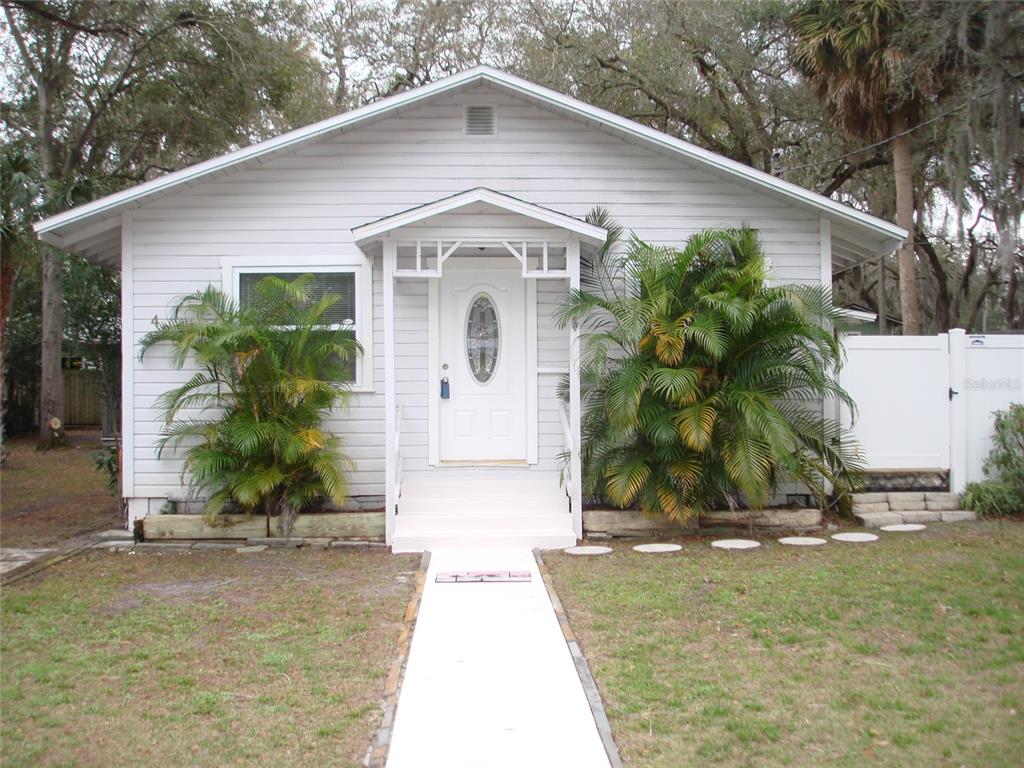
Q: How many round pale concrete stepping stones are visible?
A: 6